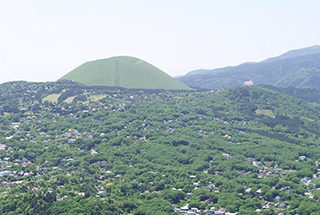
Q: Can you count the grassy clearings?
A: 4